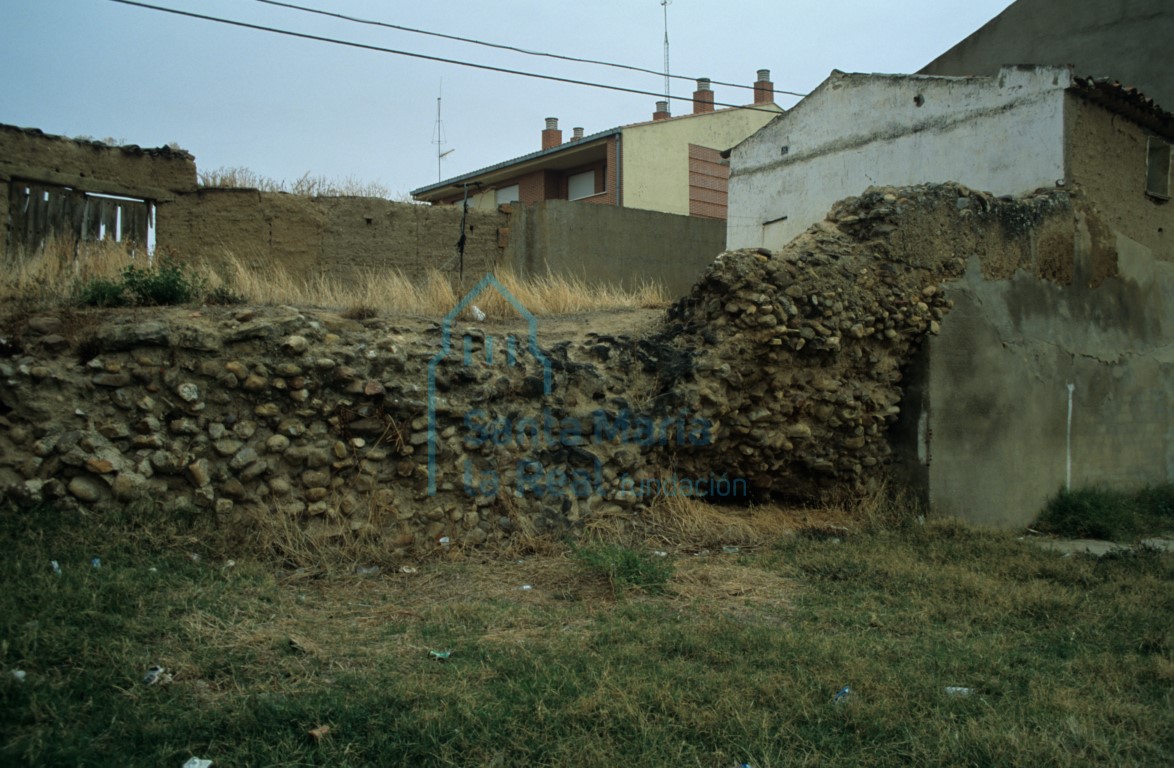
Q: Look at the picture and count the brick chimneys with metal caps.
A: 5